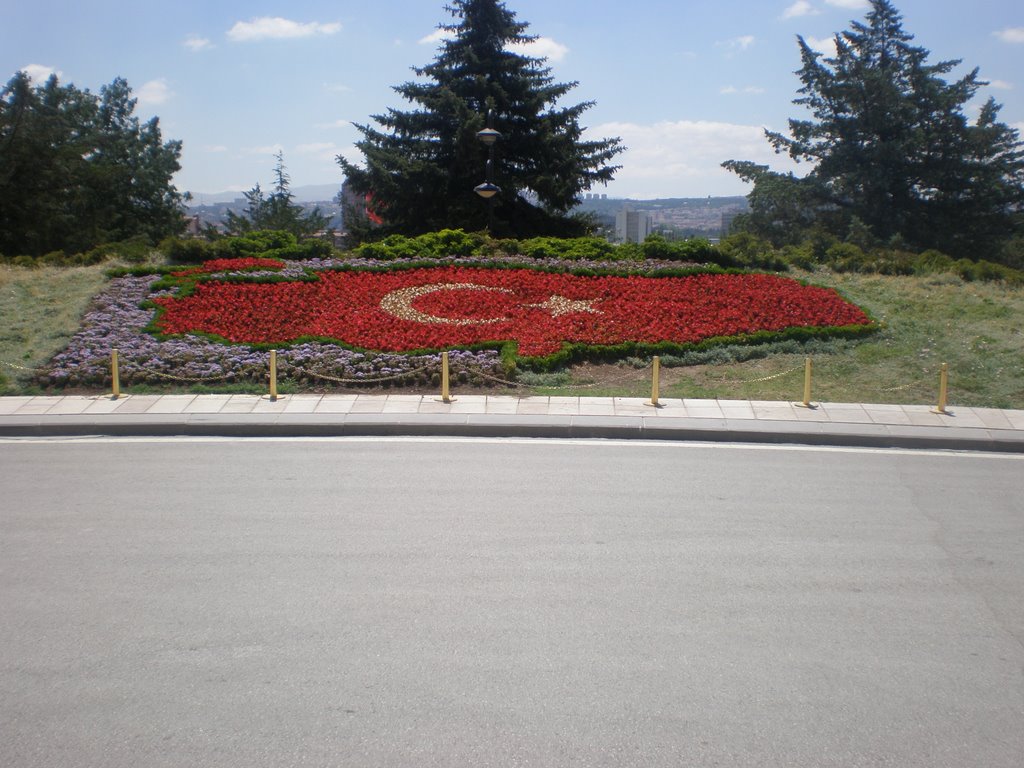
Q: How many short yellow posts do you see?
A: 6